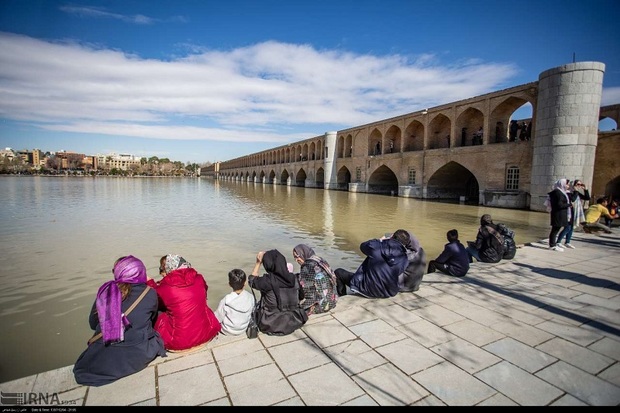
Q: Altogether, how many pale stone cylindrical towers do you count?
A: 2